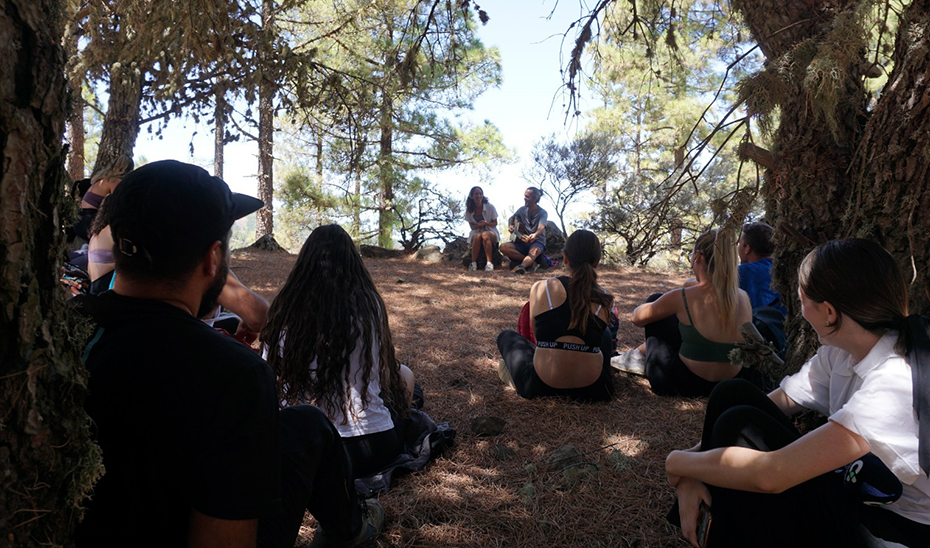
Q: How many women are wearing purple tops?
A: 2